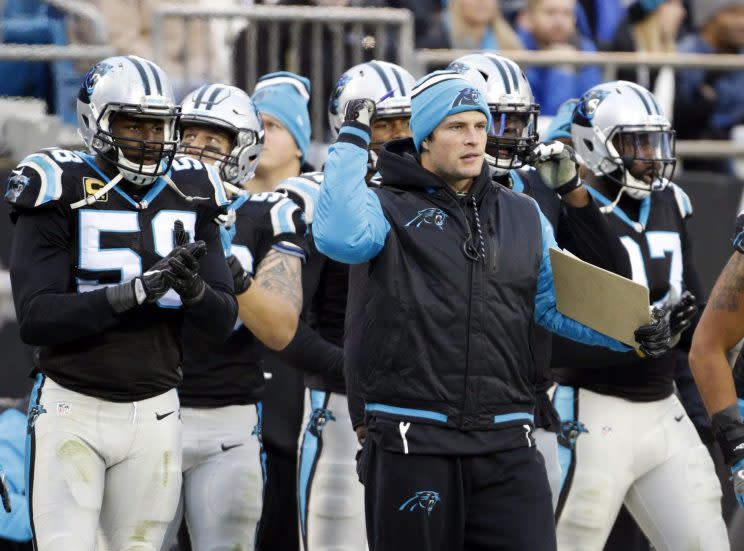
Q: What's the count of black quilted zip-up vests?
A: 1